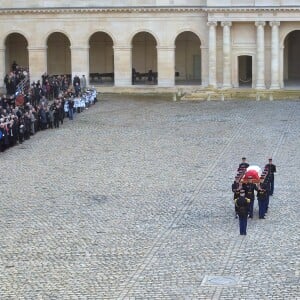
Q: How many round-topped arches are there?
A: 6